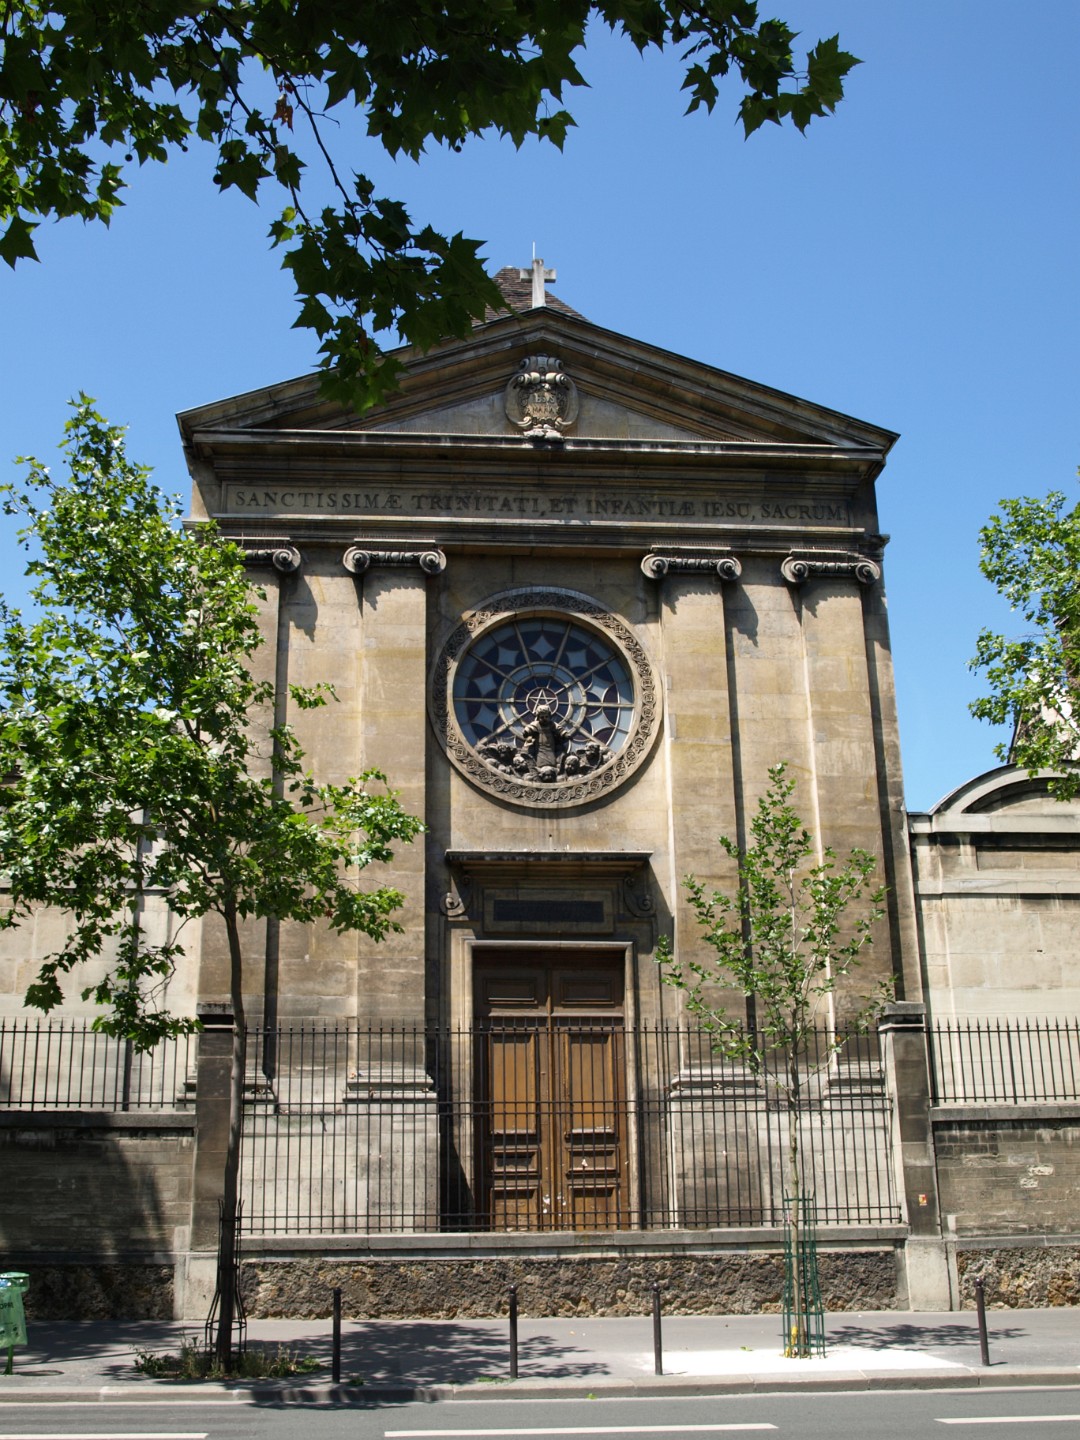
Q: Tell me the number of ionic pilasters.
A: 4